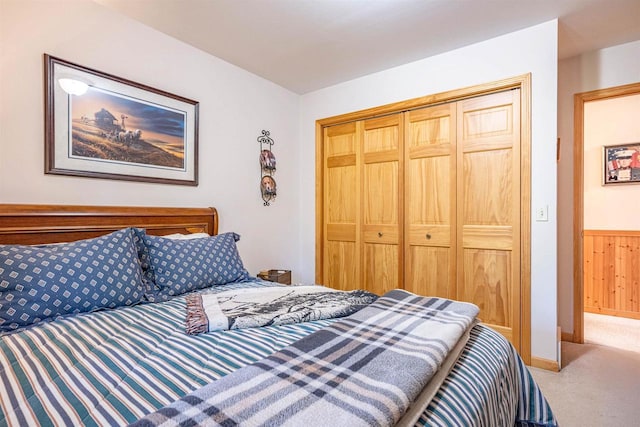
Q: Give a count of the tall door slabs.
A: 4